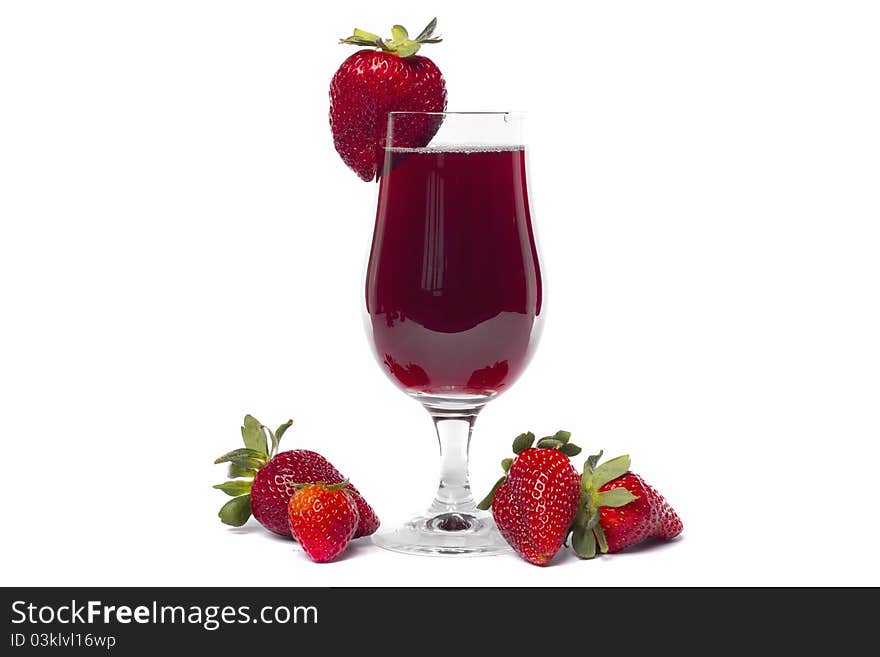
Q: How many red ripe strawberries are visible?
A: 5